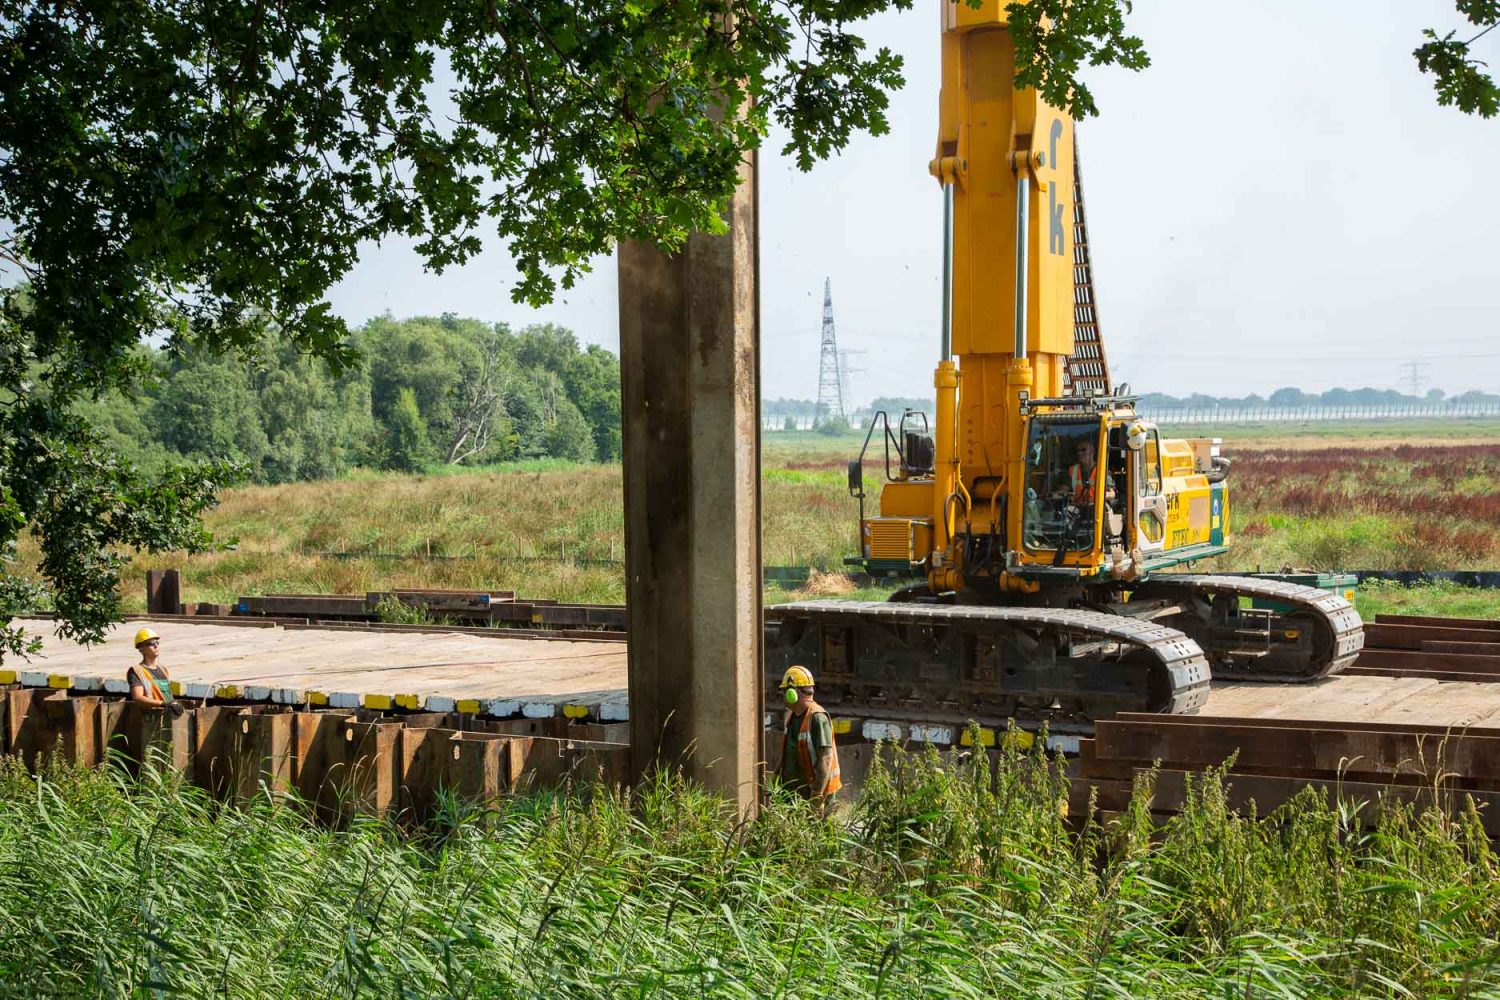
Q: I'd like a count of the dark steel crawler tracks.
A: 2